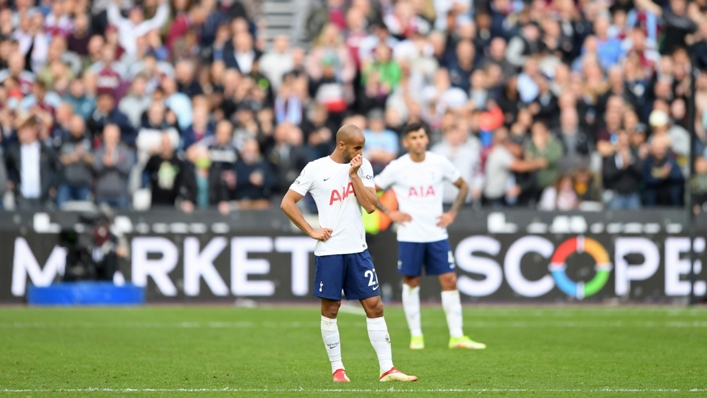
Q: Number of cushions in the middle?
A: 0